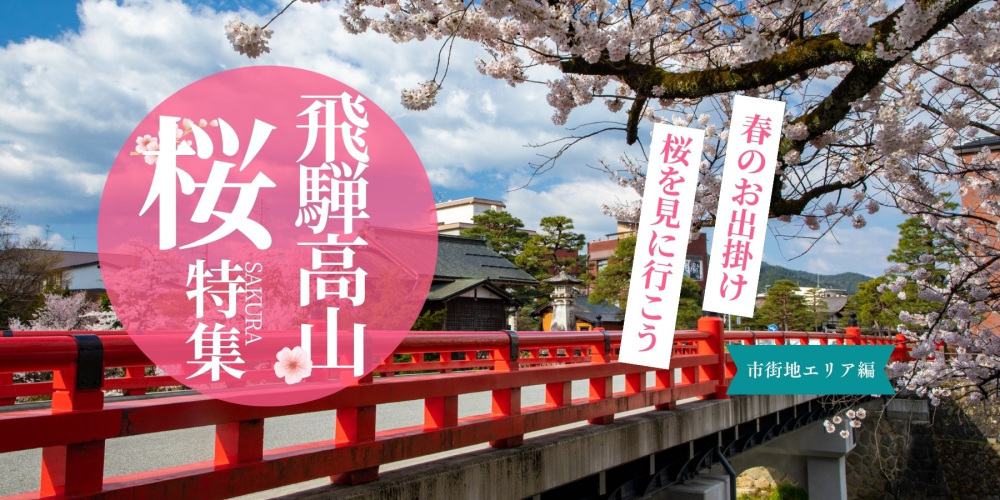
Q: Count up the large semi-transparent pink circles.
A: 1